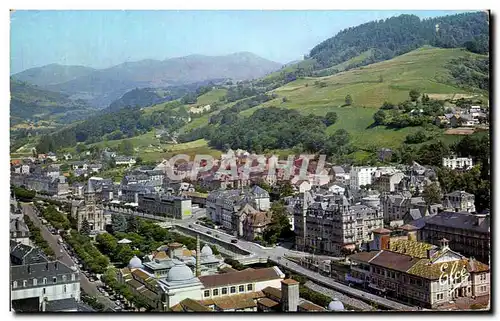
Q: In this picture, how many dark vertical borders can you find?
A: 1